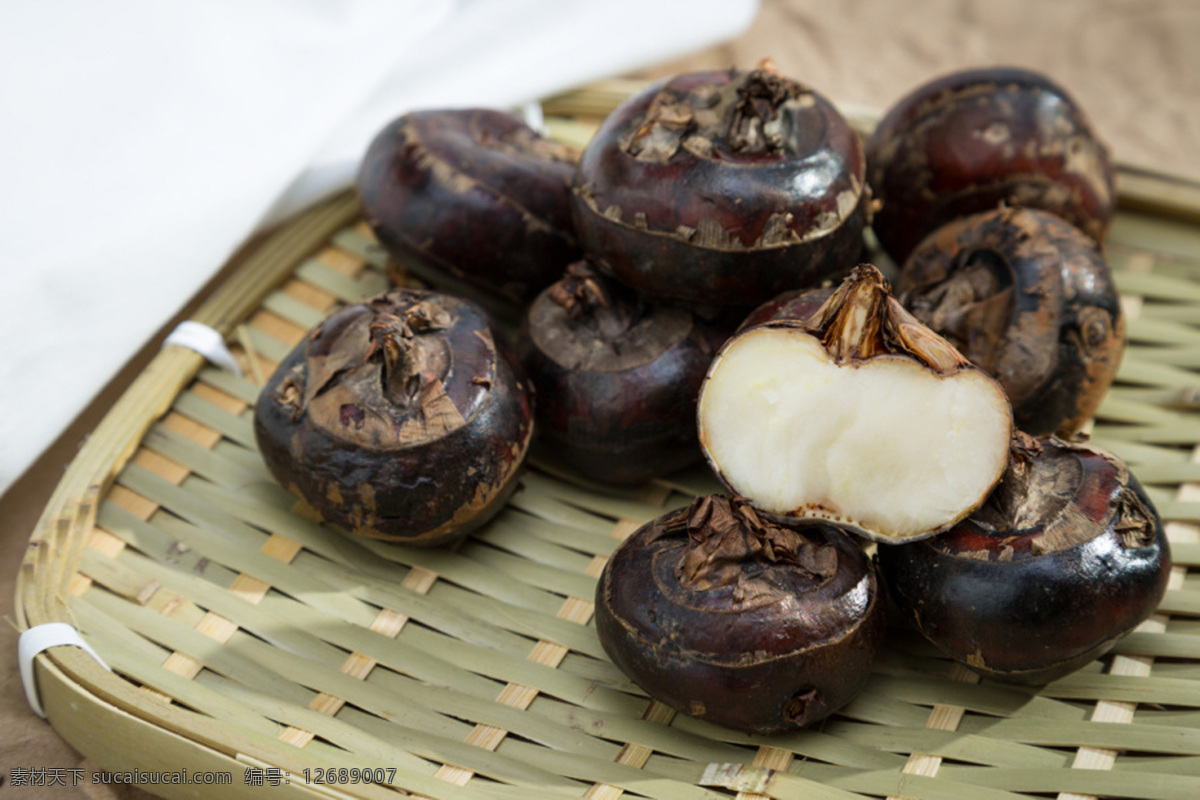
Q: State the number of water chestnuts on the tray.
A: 9